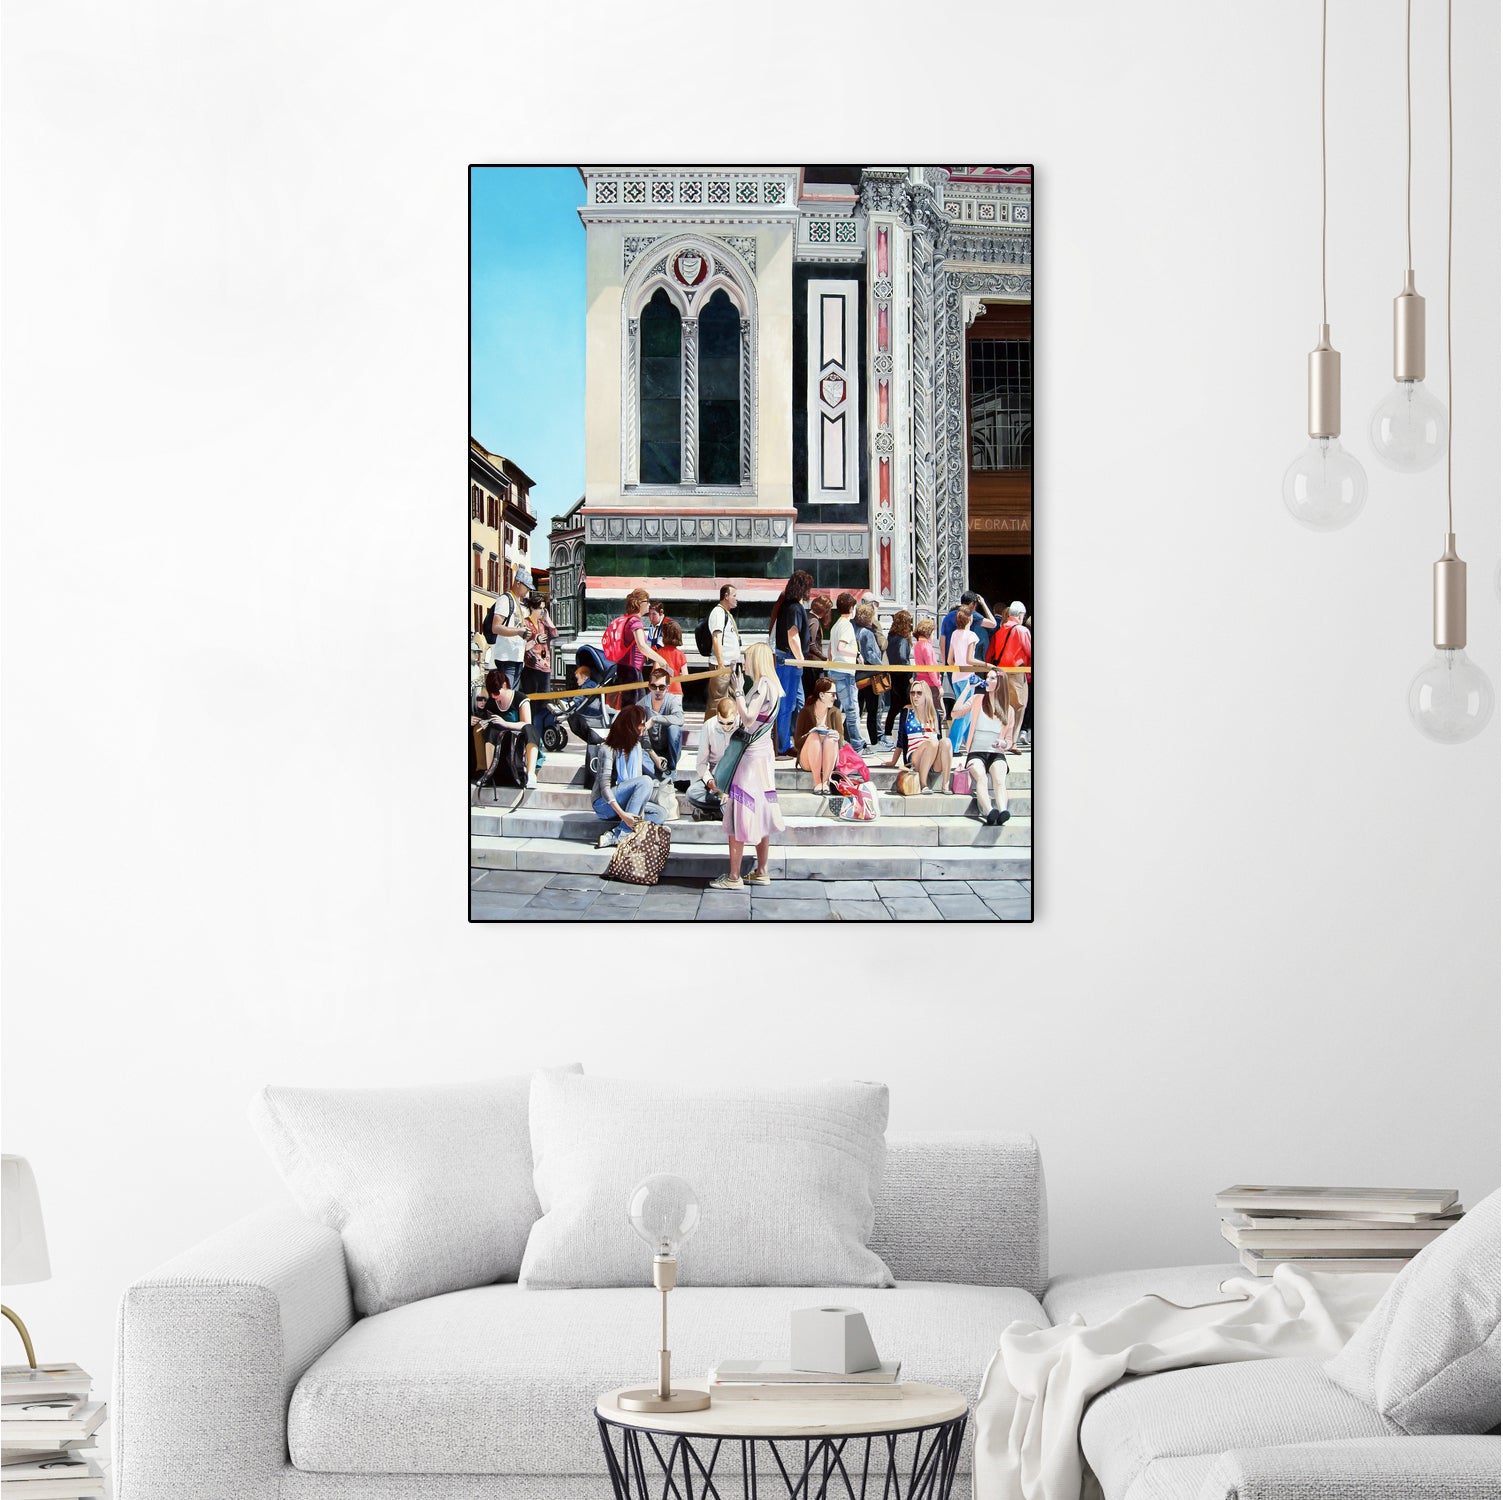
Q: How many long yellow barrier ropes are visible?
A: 2